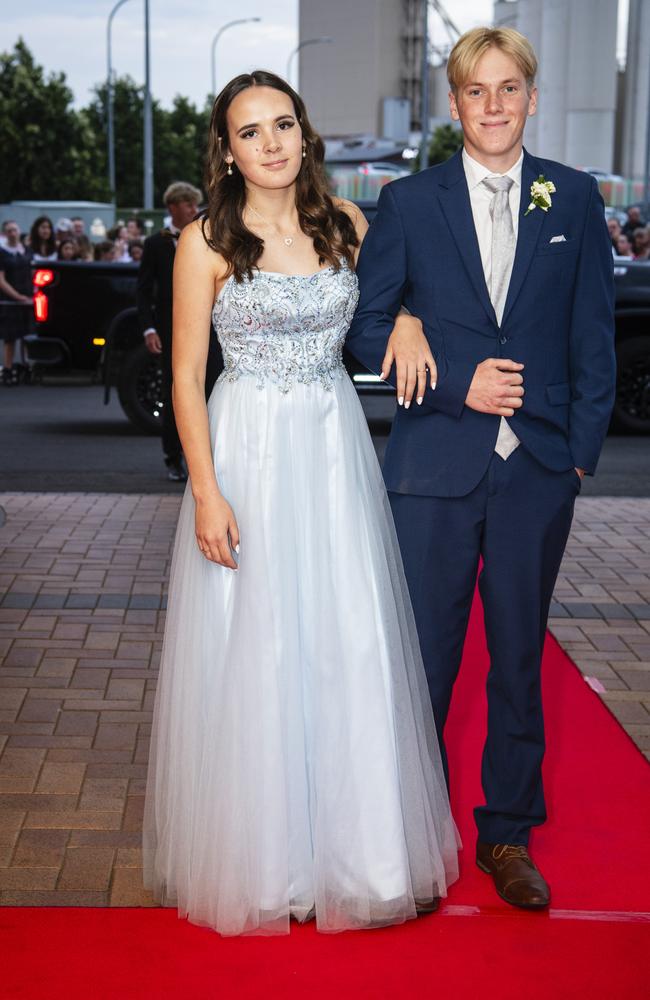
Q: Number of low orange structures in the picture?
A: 0